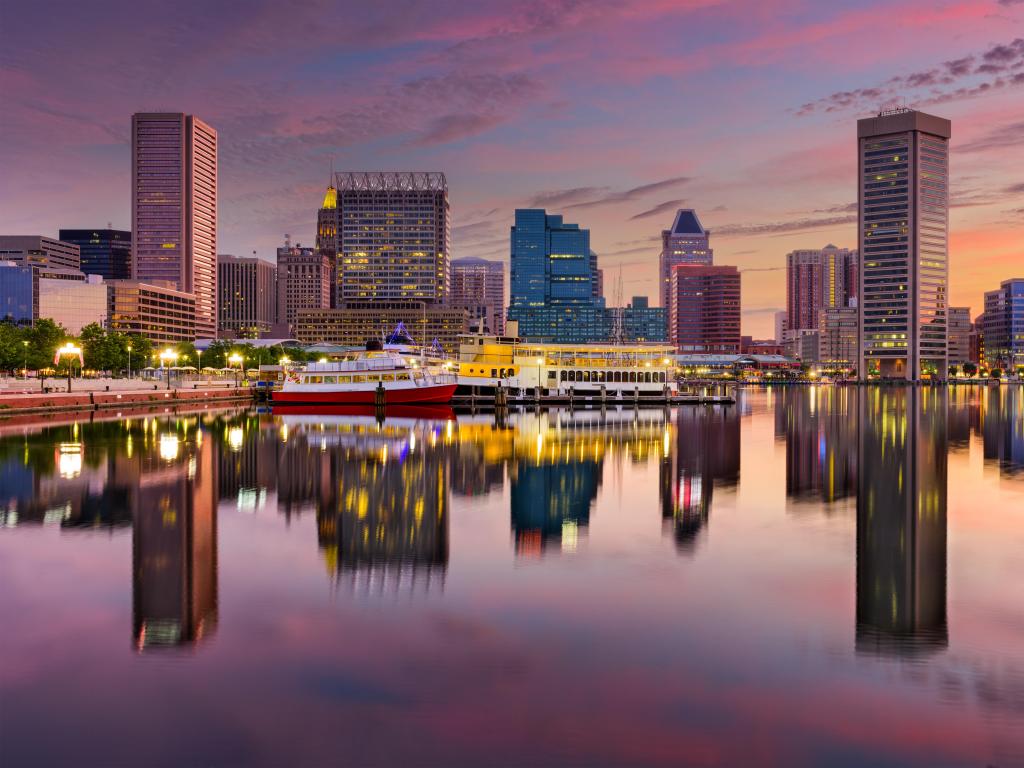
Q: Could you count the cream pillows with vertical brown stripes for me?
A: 0